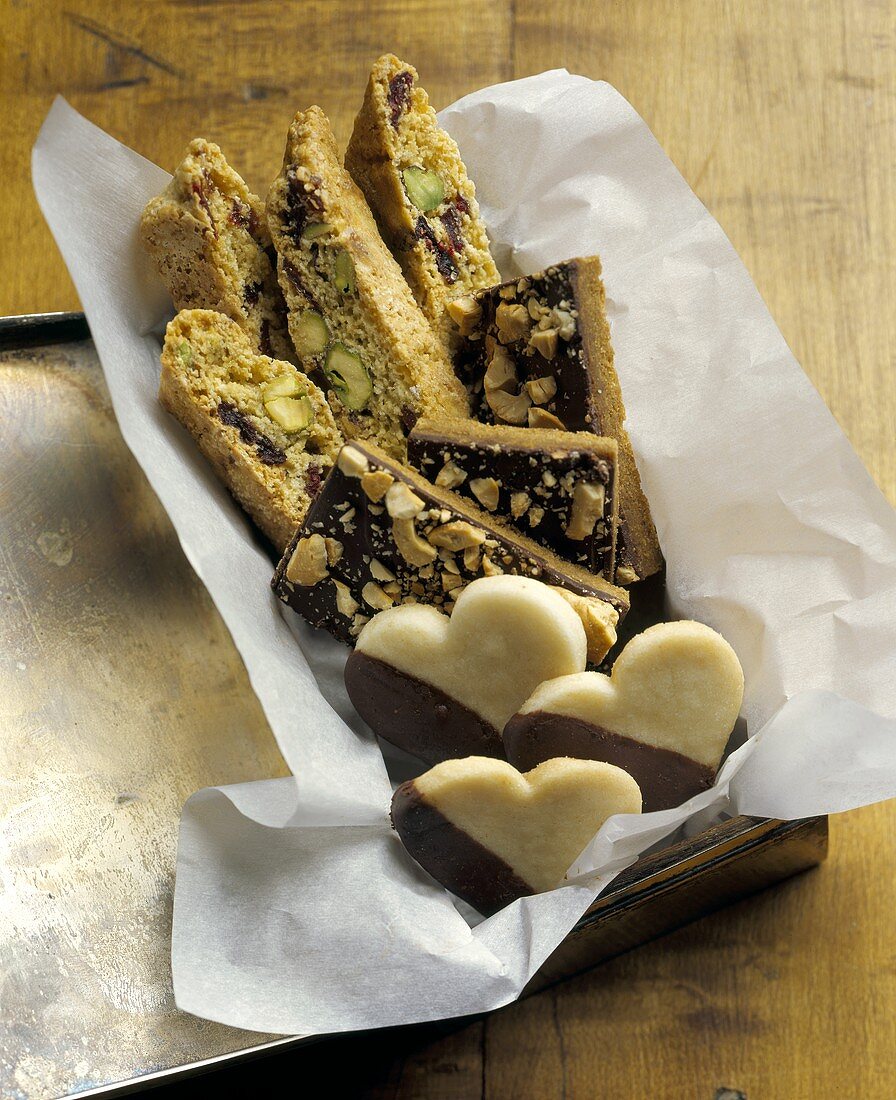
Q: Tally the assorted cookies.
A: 10